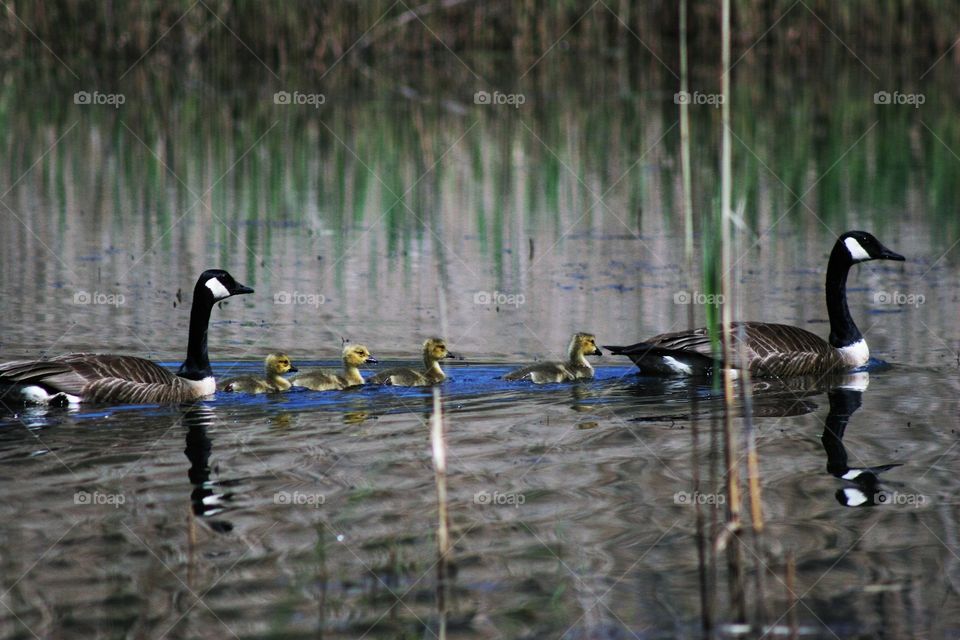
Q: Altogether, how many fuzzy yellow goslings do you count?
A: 4